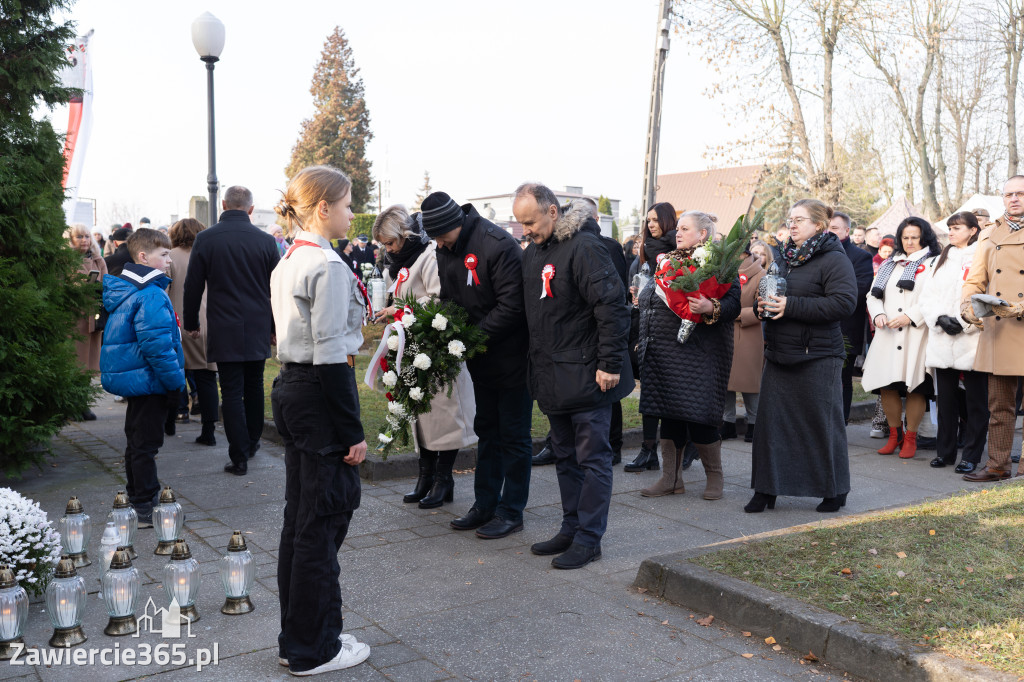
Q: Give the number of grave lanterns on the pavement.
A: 9